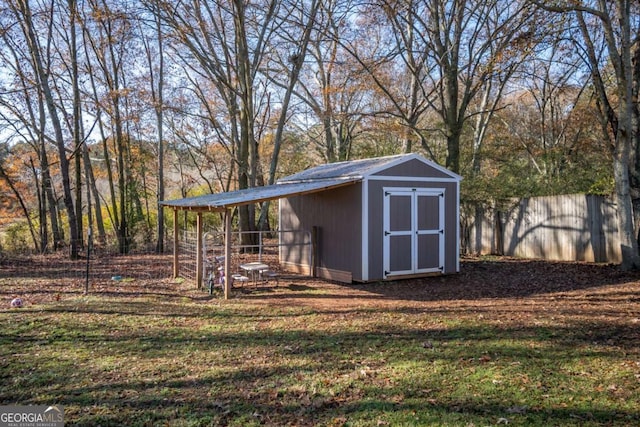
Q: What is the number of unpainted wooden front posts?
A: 3